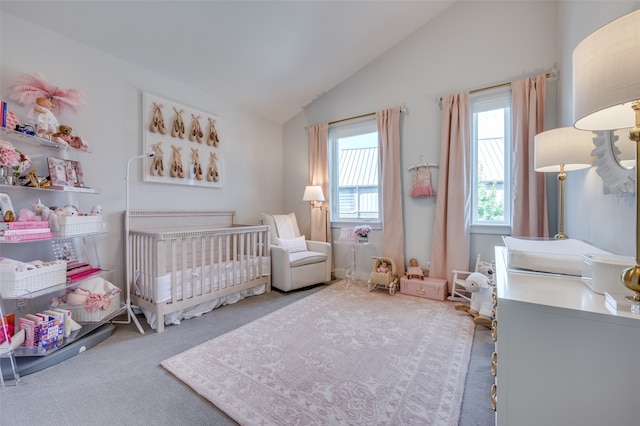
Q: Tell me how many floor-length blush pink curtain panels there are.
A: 4